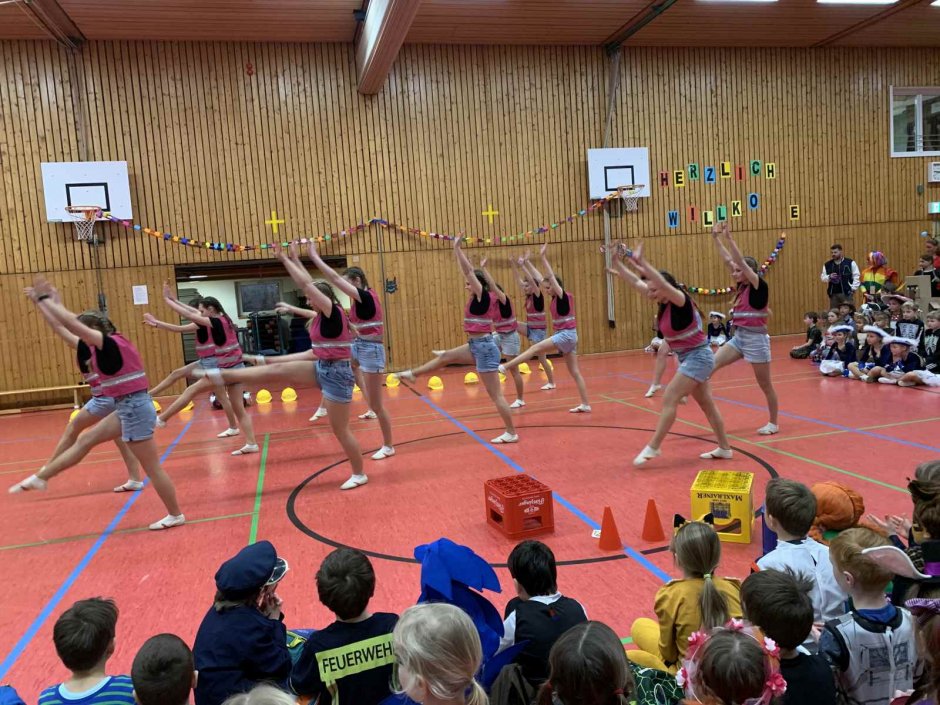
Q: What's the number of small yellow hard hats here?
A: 12